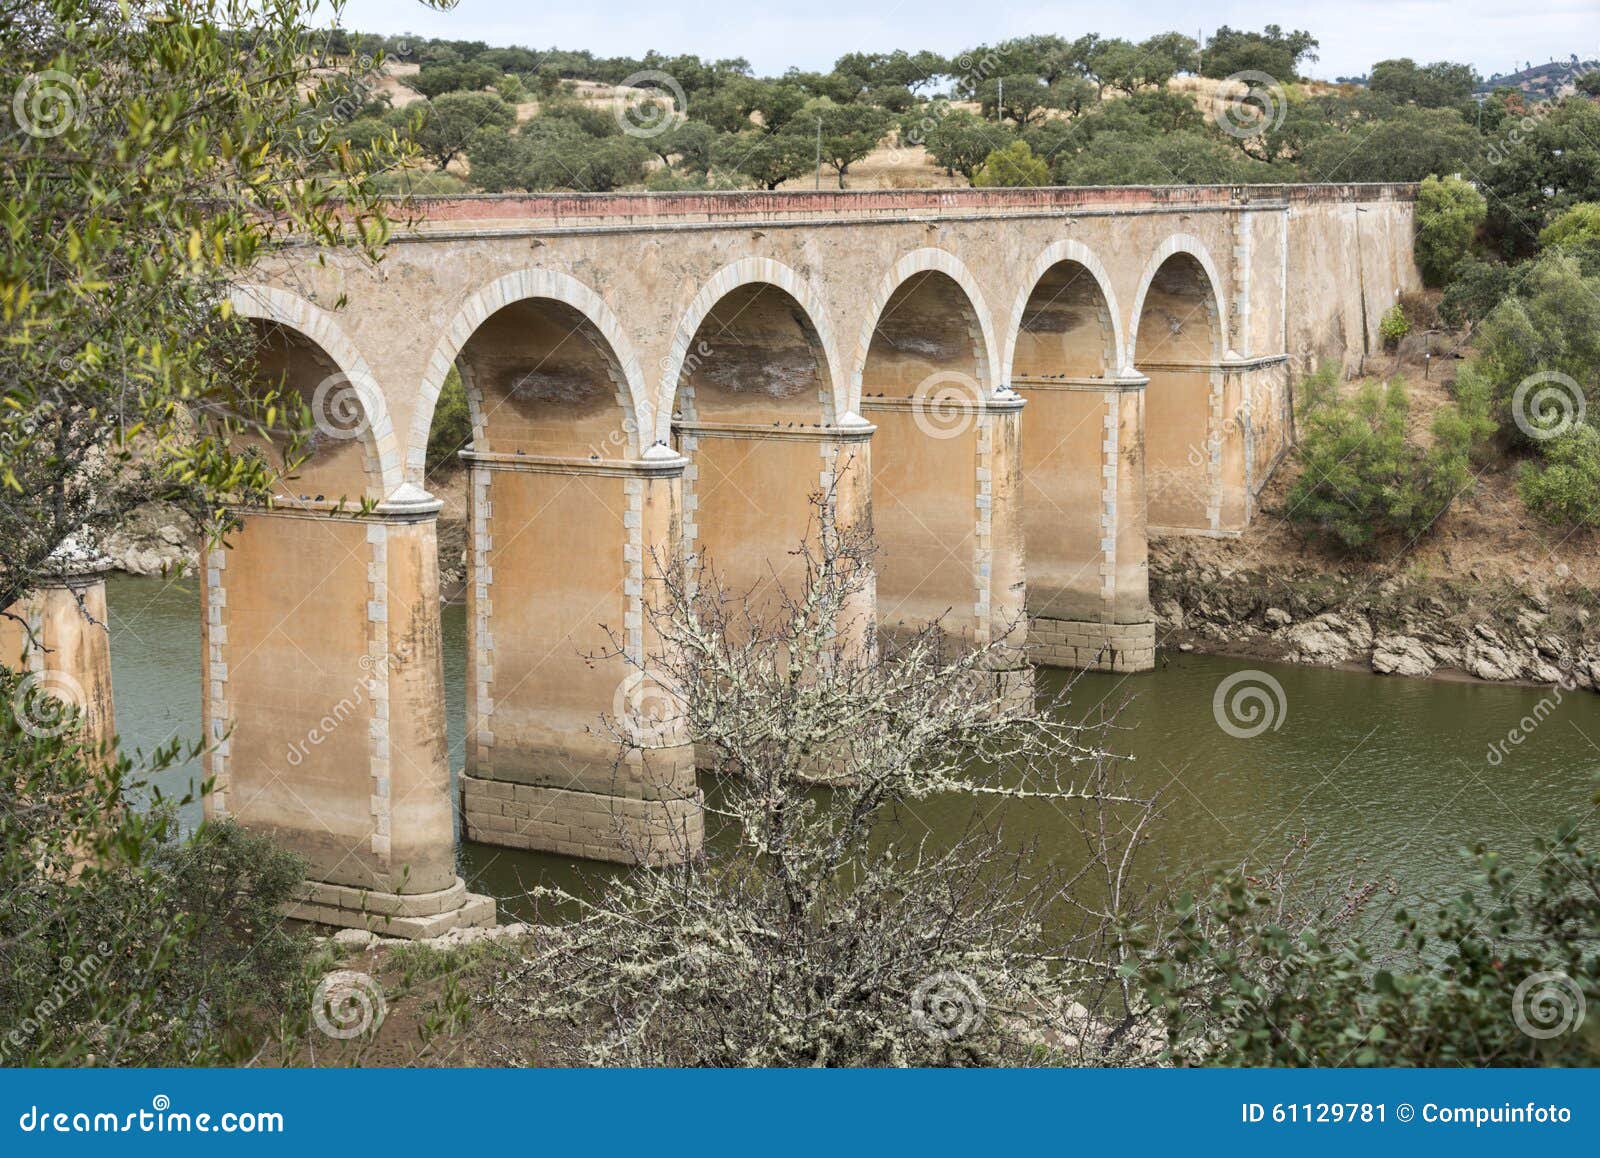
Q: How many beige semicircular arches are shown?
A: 6